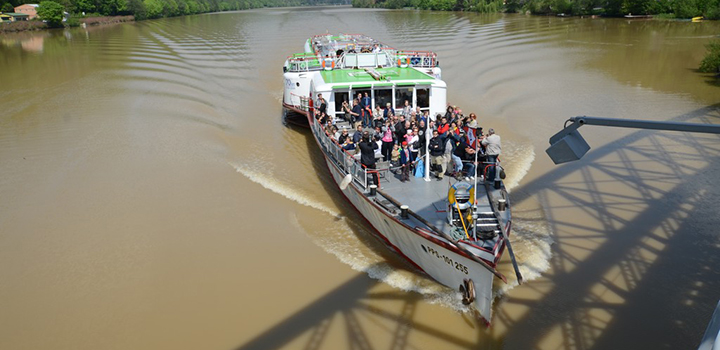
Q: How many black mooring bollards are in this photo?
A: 4